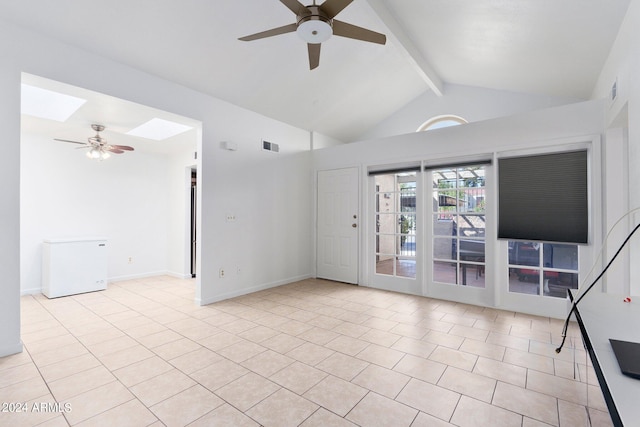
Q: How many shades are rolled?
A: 2